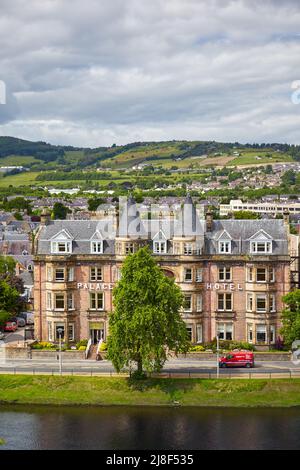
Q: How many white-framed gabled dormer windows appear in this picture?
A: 5